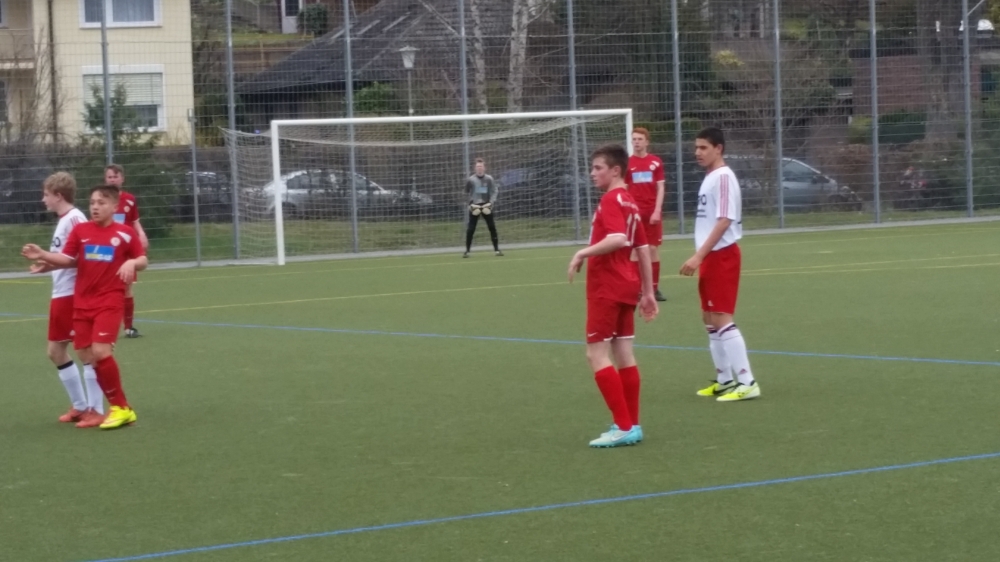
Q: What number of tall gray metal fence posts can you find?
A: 9